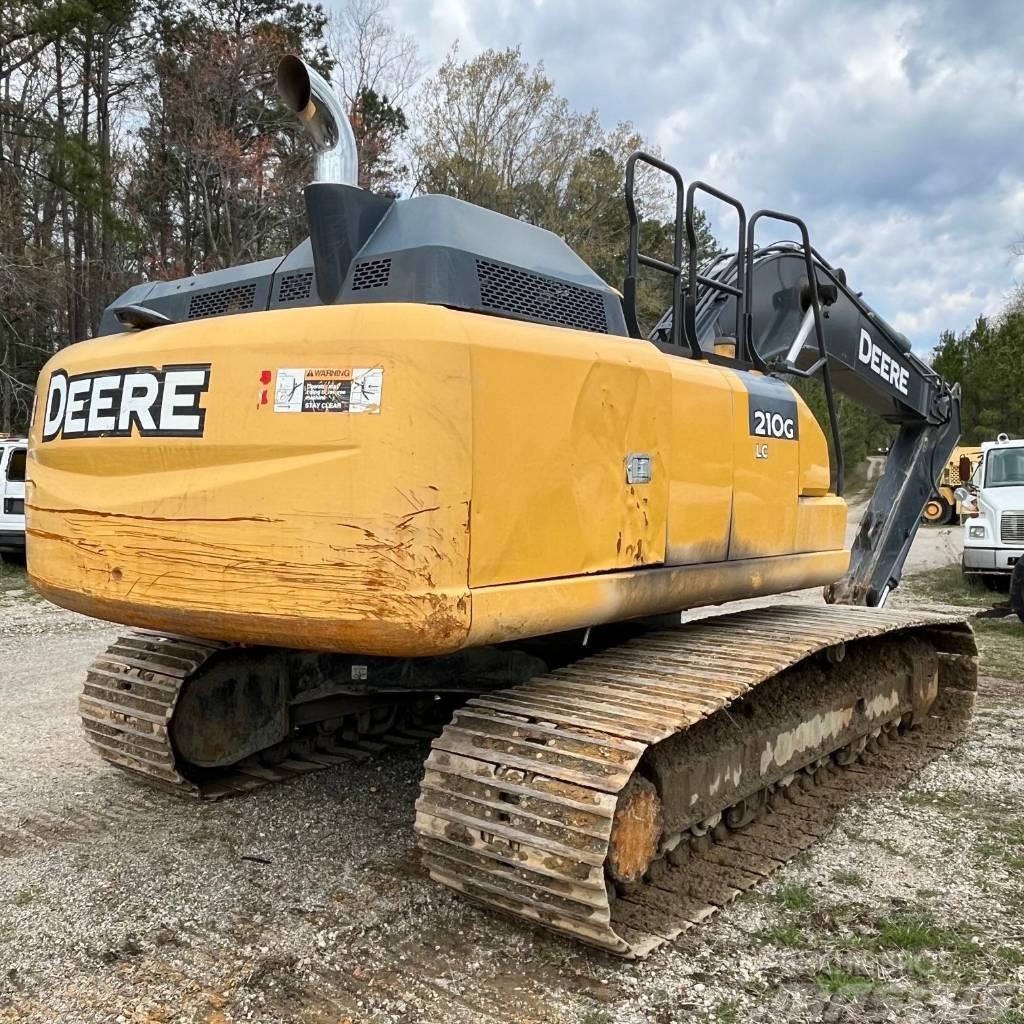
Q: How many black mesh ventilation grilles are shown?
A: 4